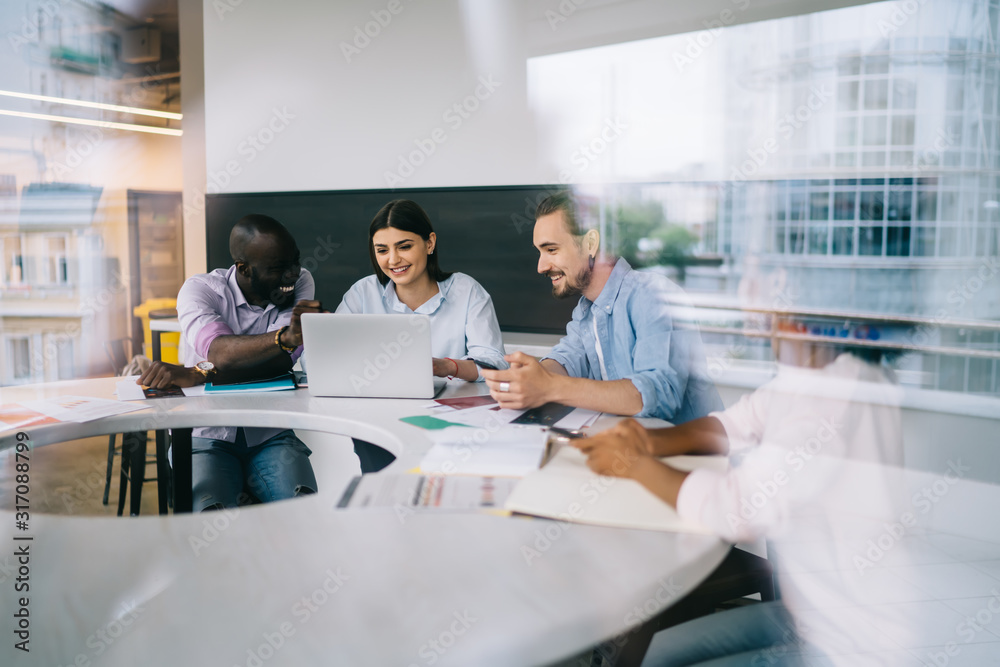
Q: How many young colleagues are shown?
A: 4